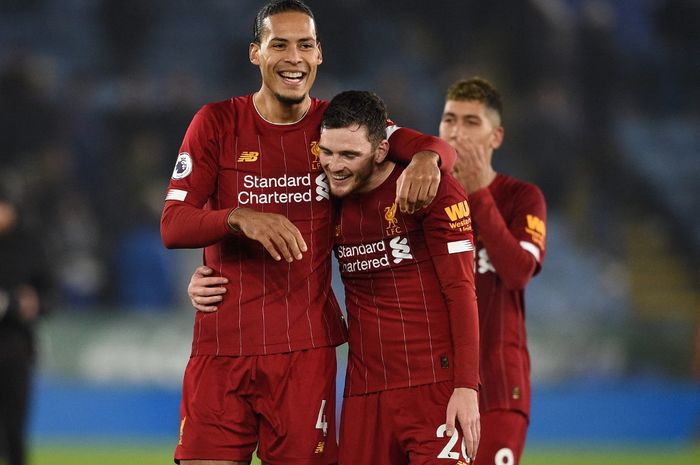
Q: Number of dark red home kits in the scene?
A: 3